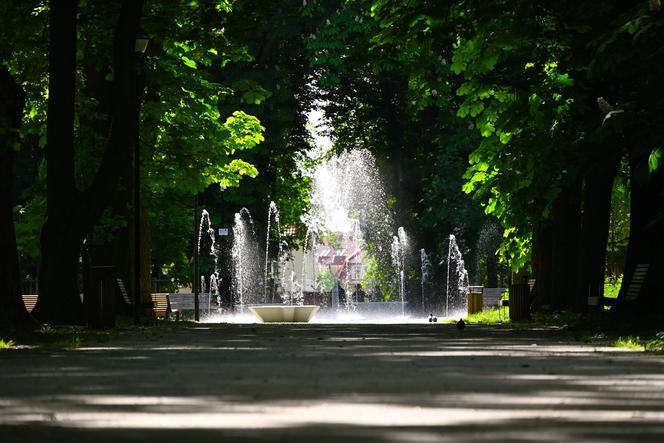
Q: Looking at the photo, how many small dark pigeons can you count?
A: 3